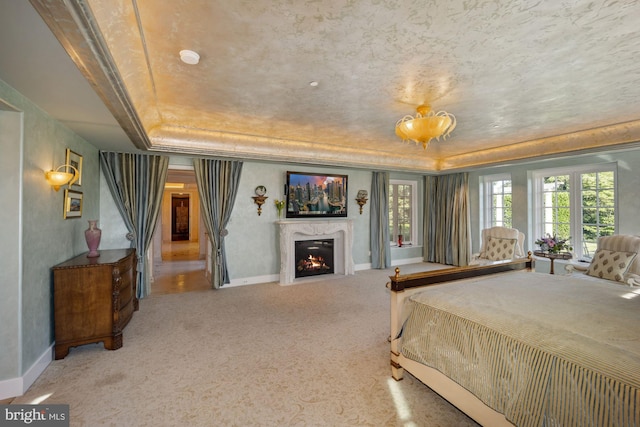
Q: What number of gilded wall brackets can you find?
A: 2